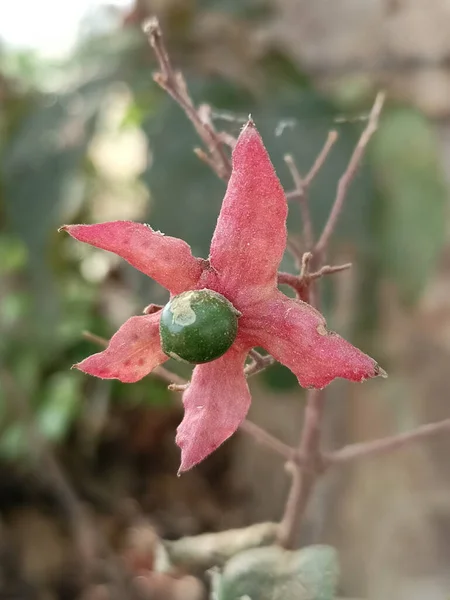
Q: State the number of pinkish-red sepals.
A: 5